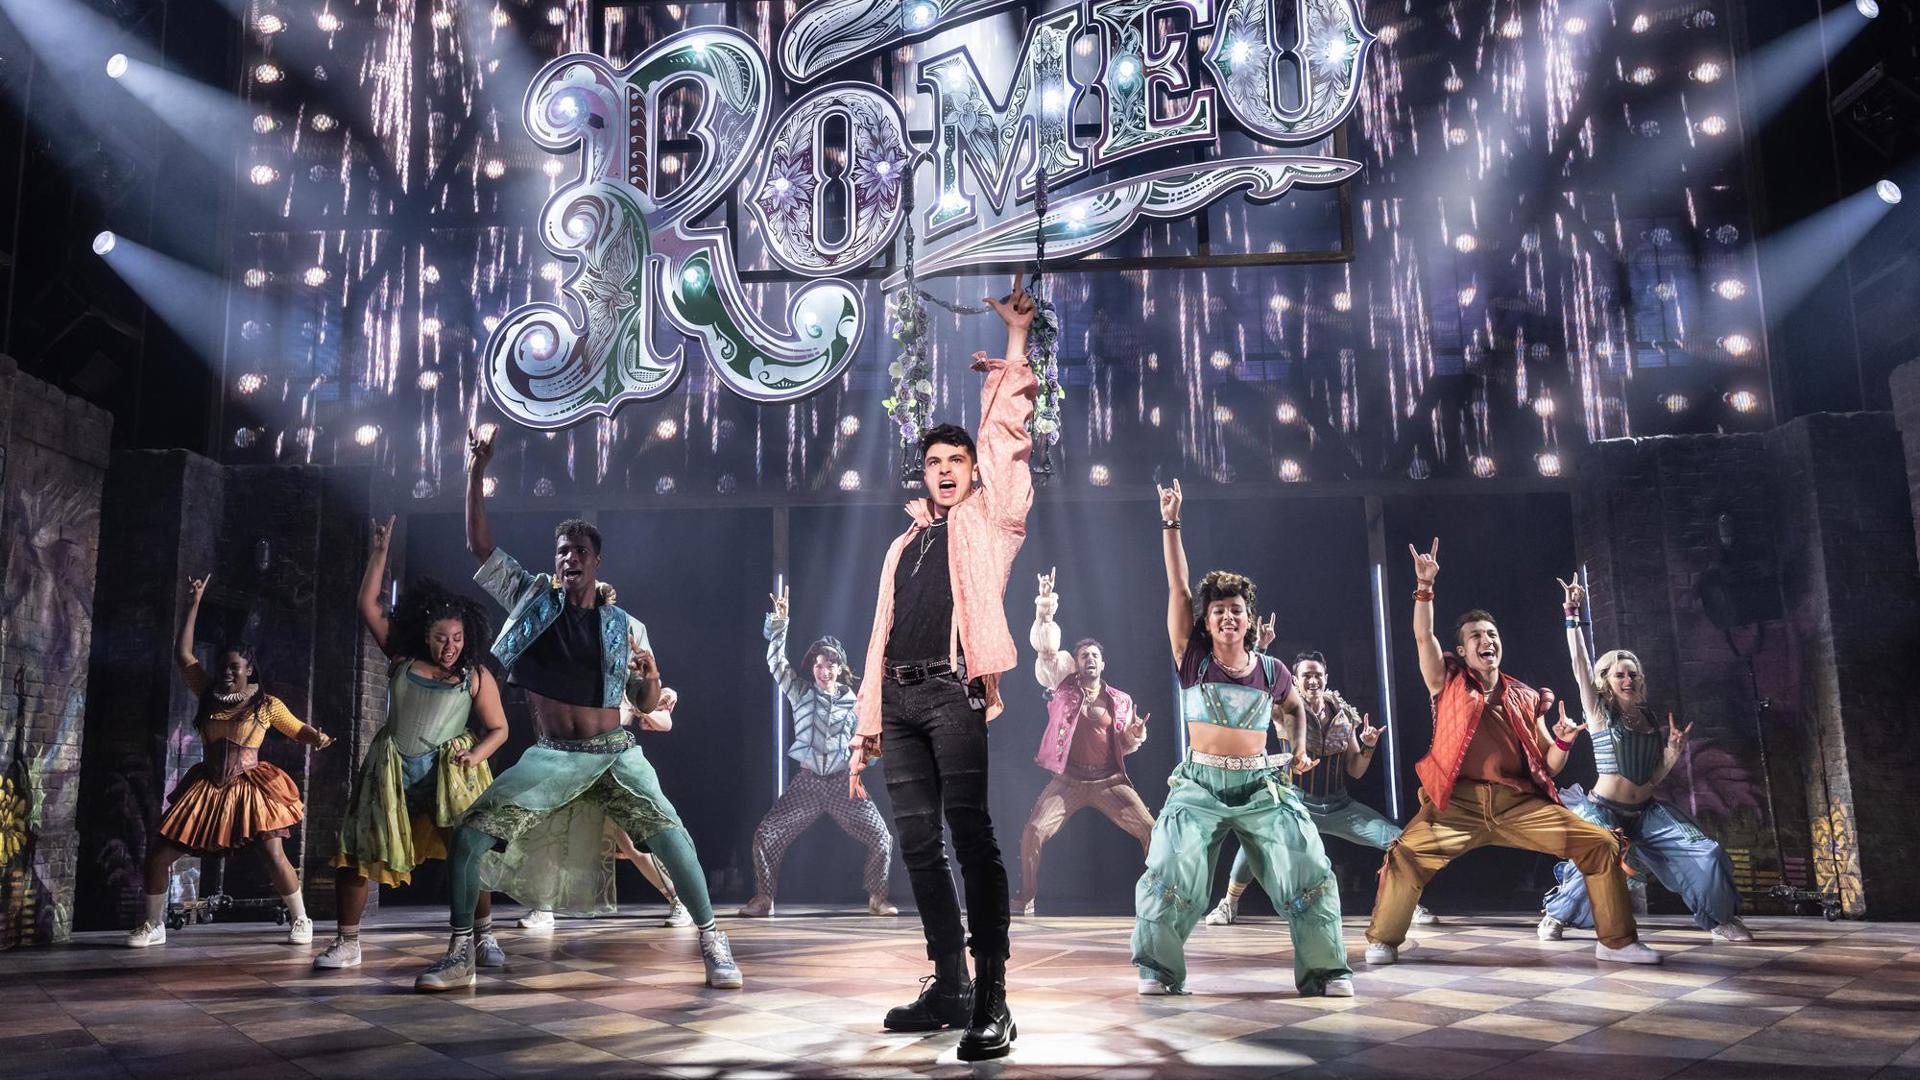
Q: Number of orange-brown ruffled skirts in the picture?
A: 1